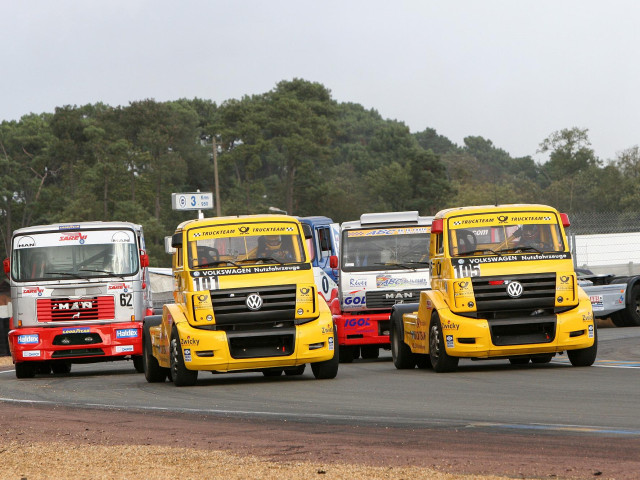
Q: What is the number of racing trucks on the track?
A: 6